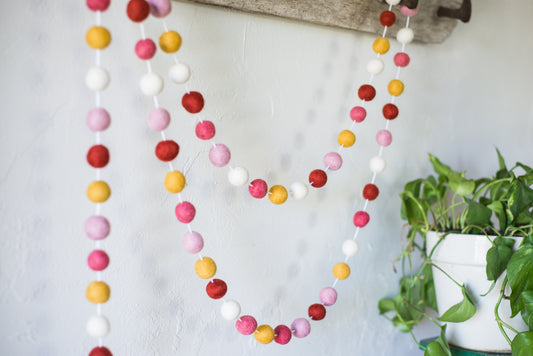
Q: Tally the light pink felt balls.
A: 11